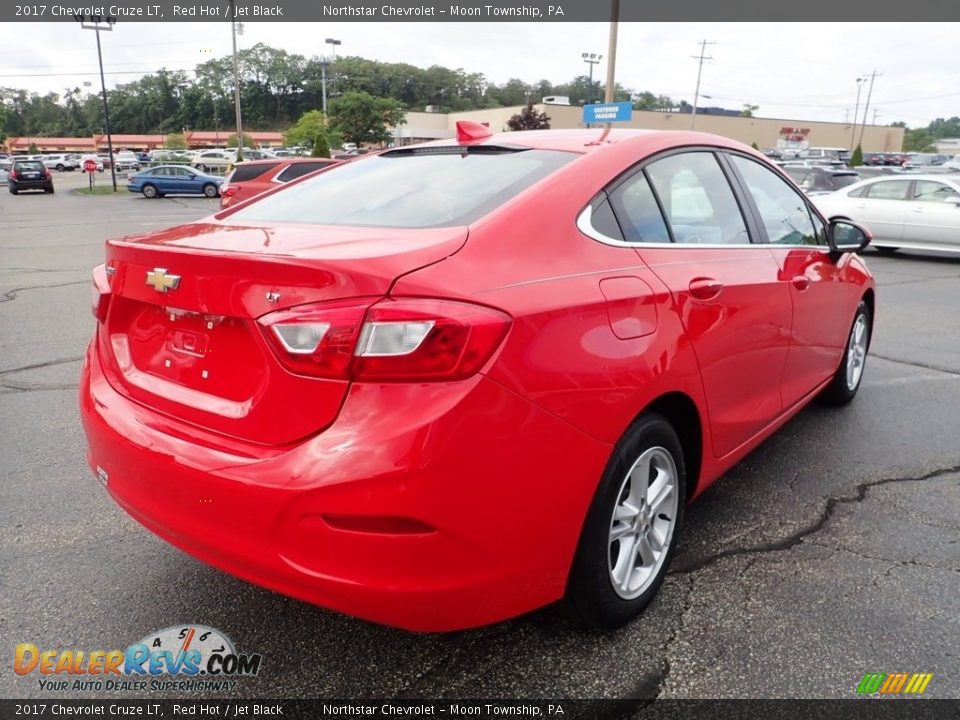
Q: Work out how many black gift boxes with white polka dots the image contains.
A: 0